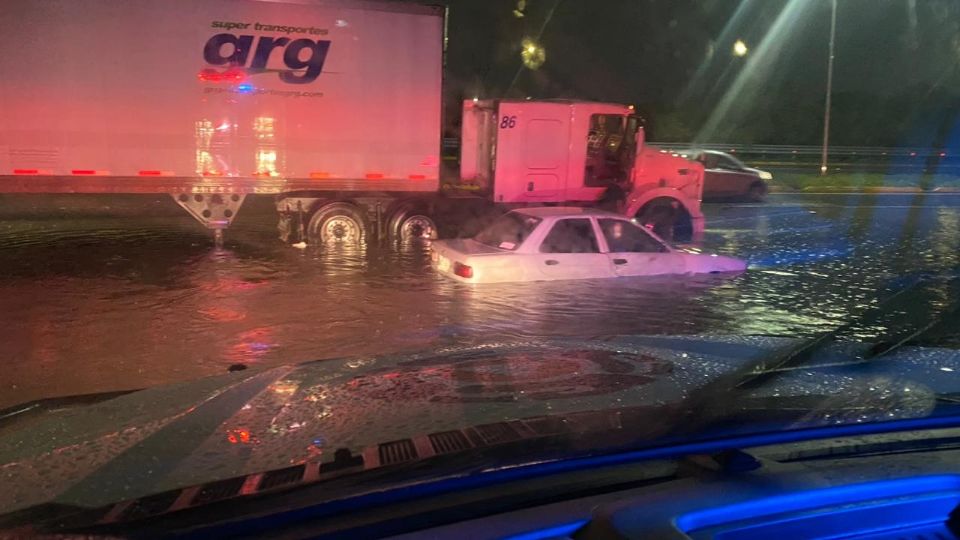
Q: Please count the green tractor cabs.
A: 0